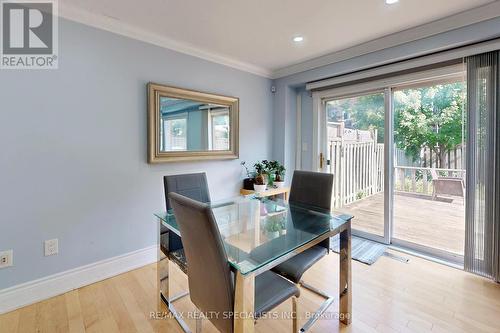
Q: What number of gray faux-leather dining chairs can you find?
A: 3